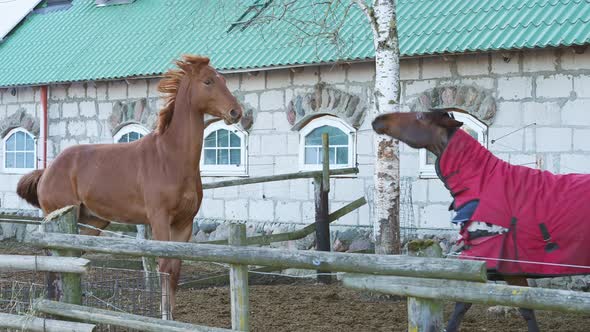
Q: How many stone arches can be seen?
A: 5